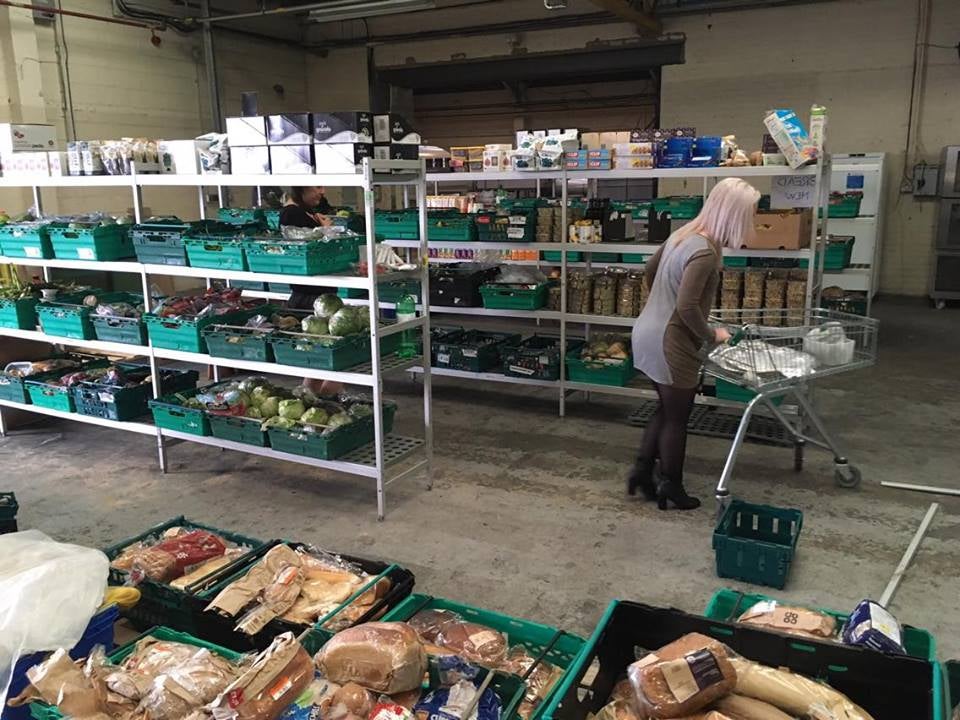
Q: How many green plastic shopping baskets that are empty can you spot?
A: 1